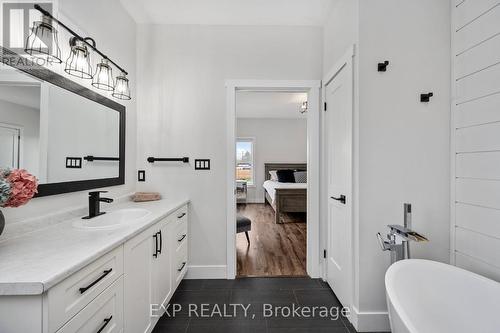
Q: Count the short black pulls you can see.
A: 3